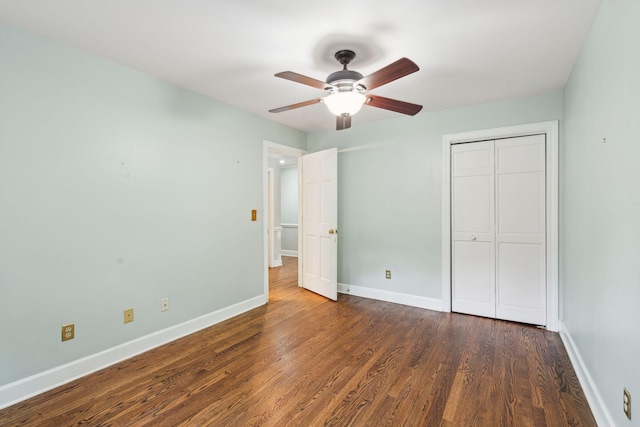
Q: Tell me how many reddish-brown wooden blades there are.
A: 5